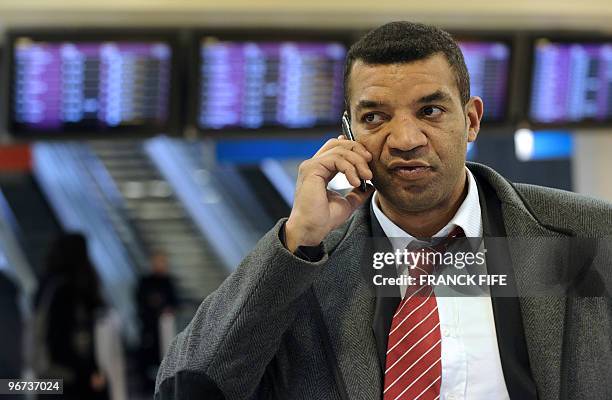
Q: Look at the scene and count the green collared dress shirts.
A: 0